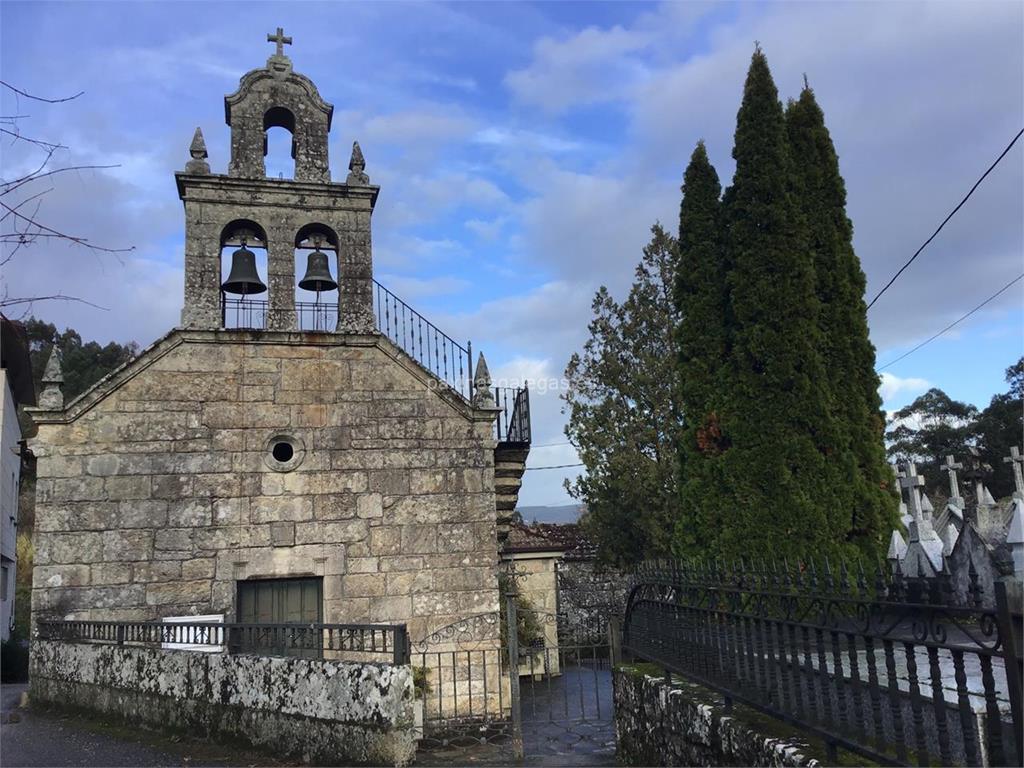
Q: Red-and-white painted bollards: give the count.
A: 0